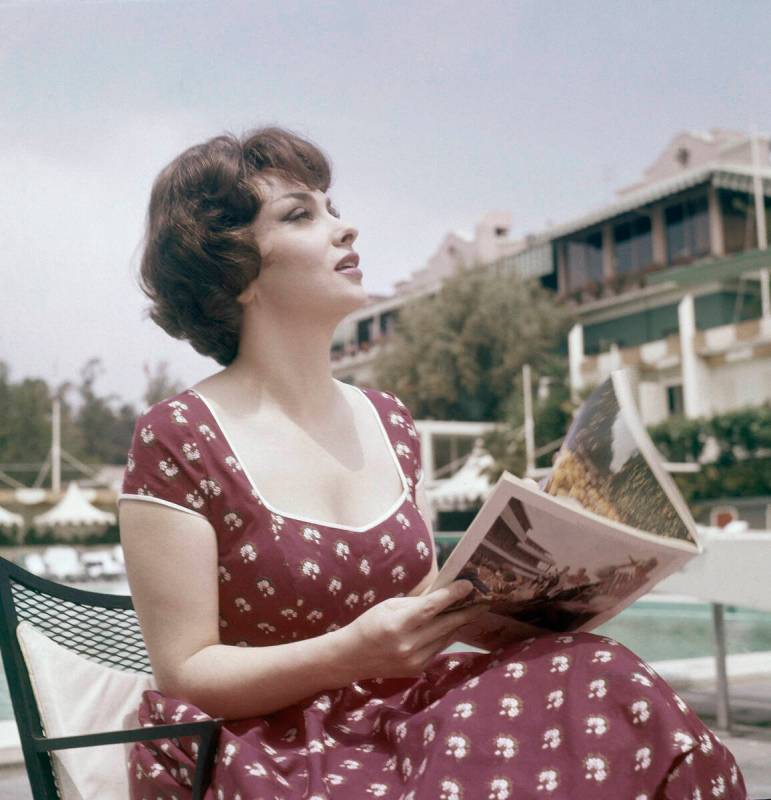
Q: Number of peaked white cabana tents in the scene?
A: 3